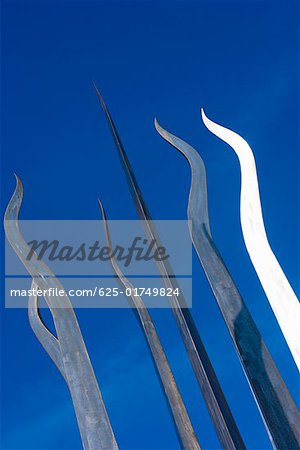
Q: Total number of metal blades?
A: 5